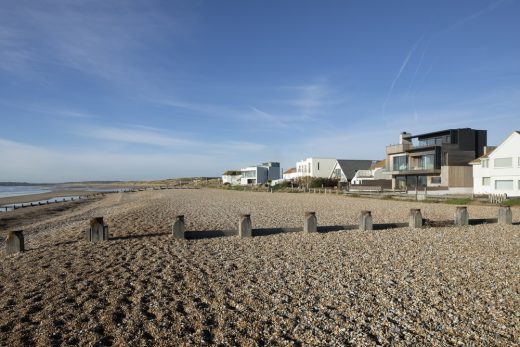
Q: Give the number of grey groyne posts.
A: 9